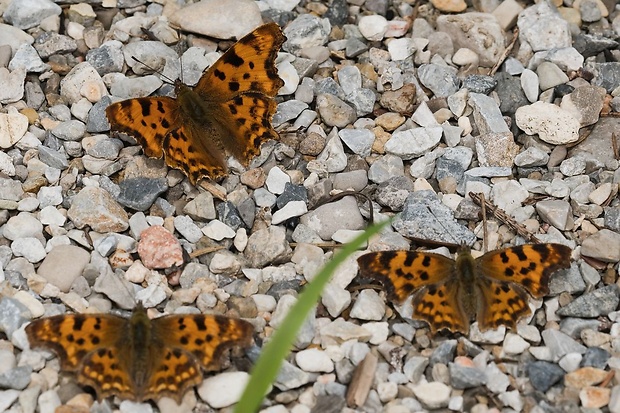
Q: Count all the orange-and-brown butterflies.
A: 3